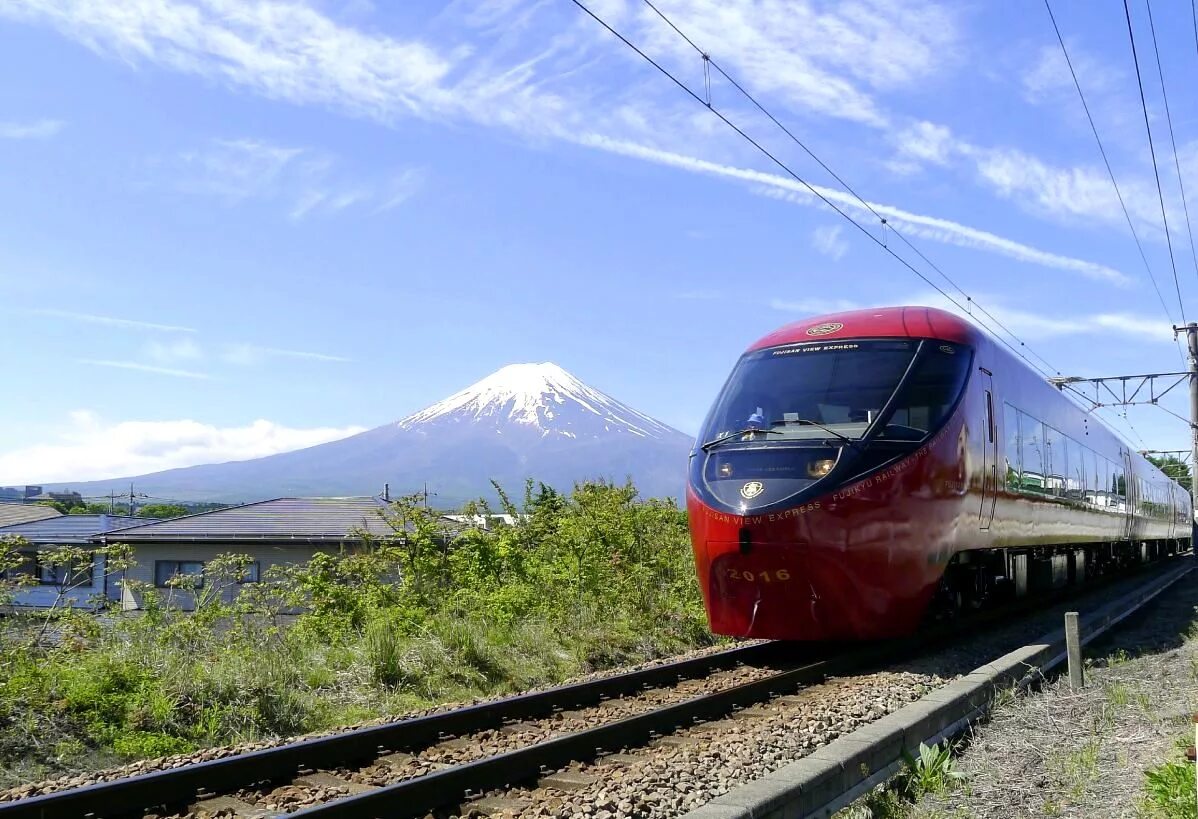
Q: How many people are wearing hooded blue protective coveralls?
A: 0